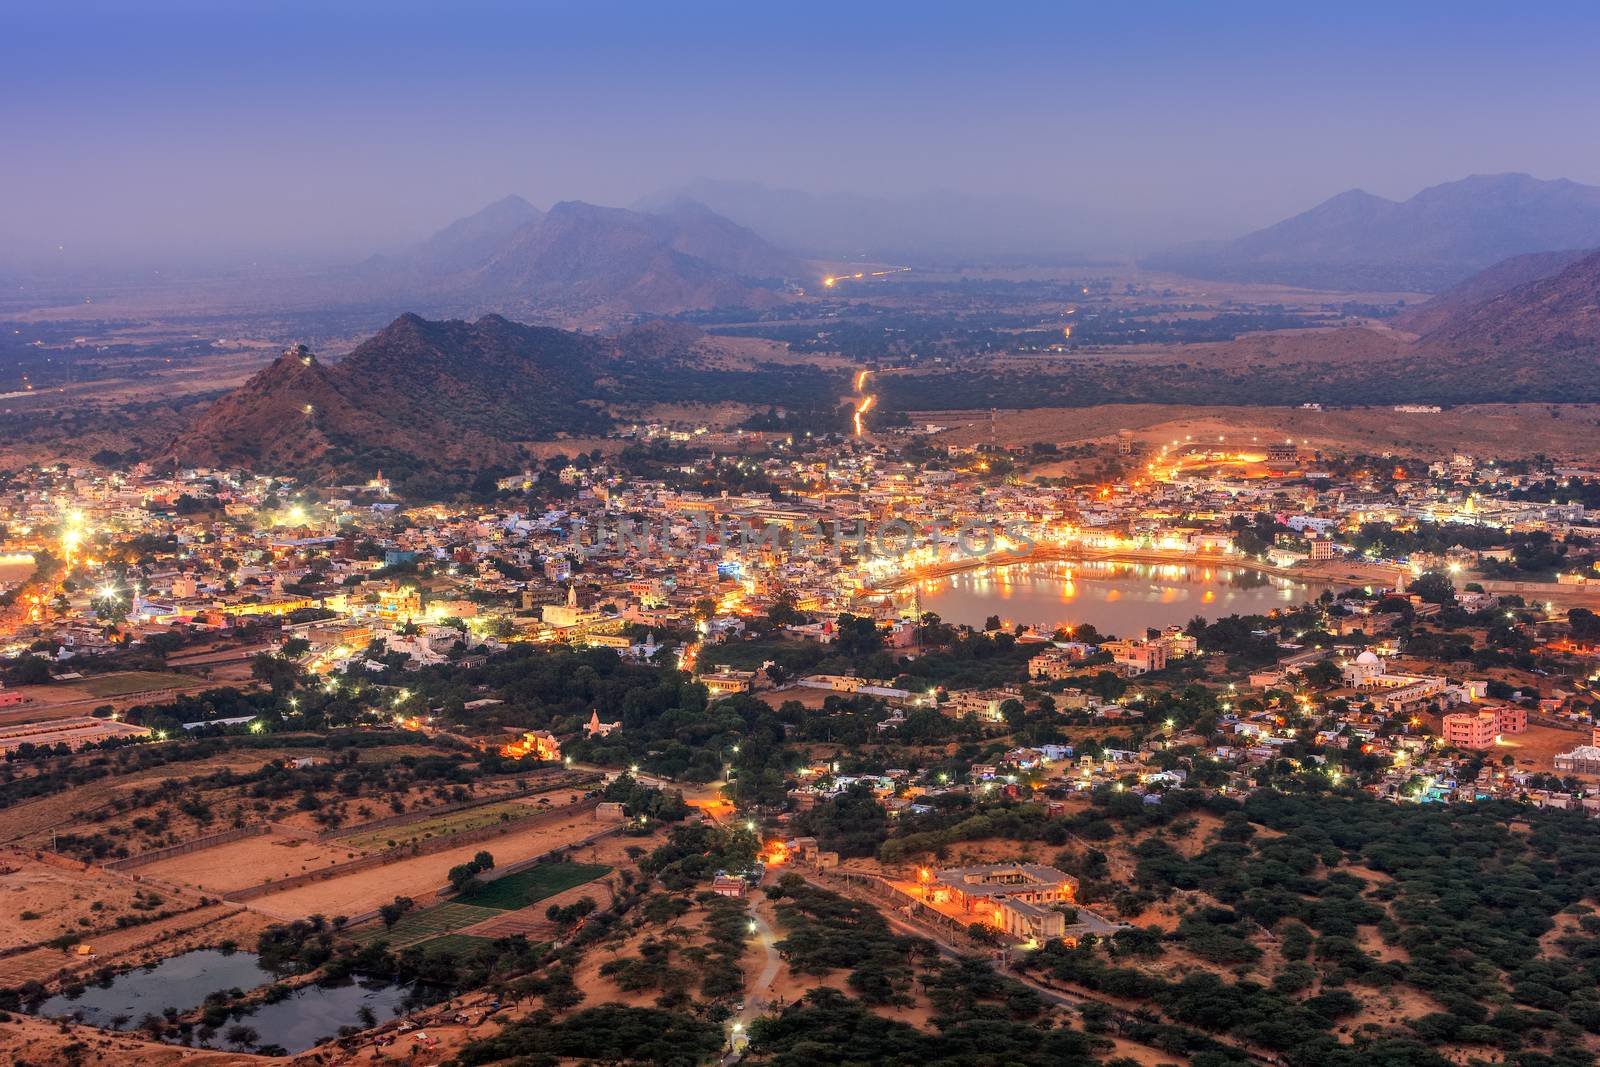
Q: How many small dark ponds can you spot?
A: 2